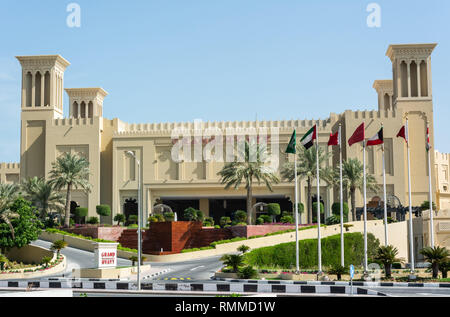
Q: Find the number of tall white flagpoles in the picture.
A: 7